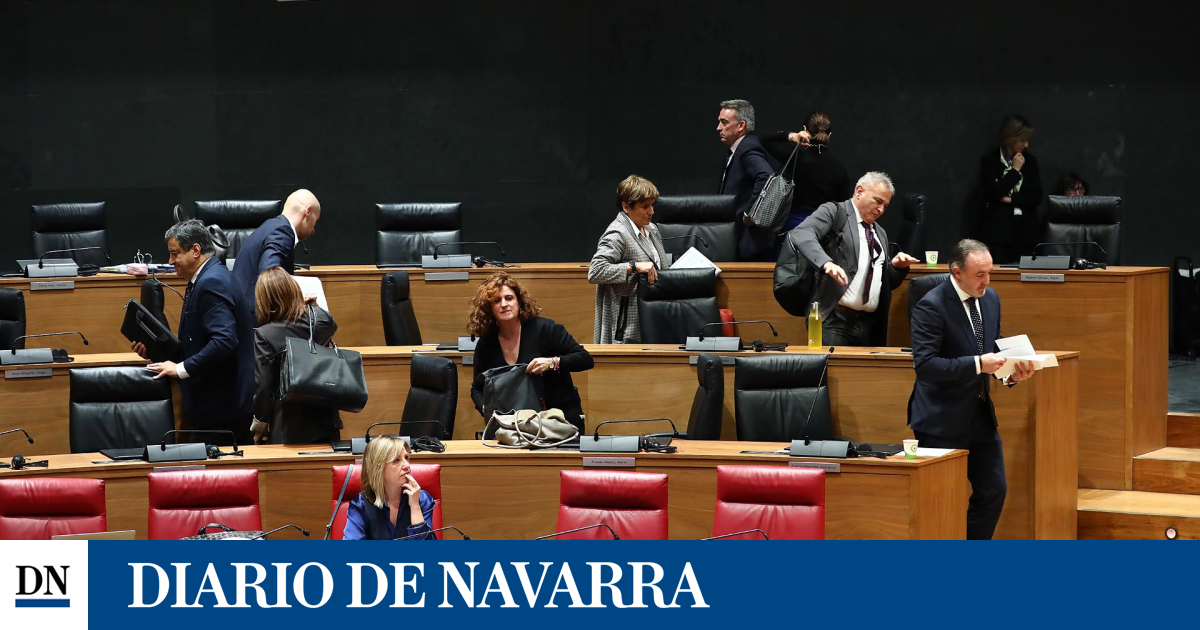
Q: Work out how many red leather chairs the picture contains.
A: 5